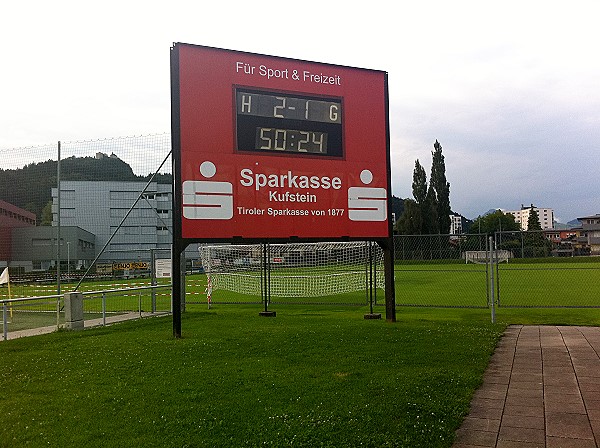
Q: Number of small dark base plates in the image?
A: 2